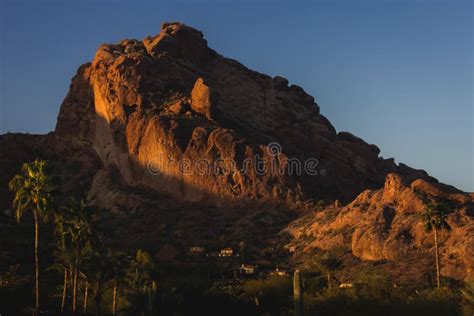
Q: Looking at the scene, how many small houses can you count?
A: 5